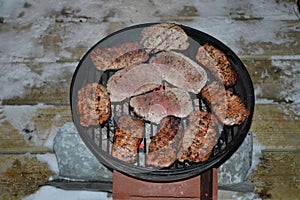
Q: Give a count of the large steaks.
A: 3